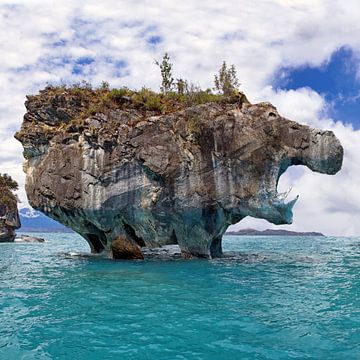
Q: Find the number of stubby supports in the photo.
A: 4